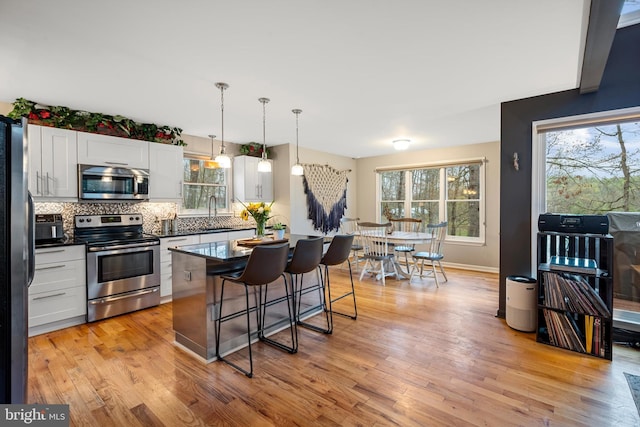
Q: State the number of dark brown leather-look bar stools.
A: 3